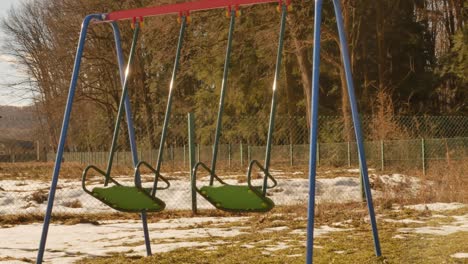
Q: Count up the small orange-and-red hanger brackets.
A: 4